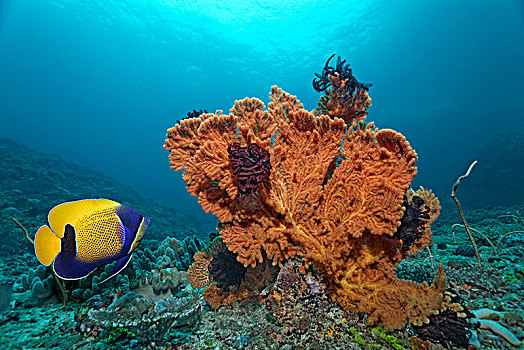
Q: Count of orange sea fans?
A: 1